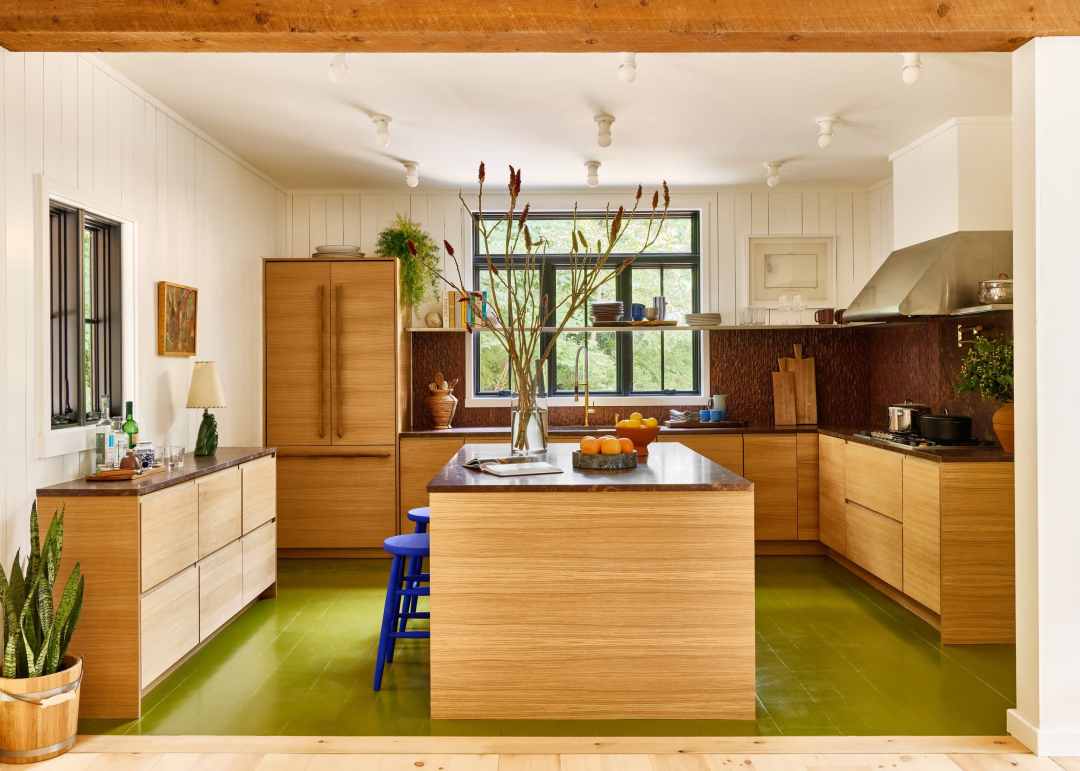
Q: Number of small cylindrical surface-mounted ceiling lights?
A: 9